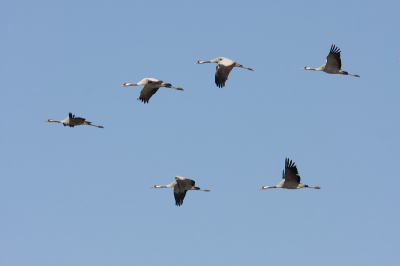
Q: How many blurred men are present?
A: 0